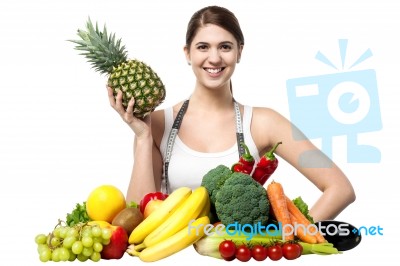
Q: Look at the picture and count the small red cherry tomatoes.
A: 5